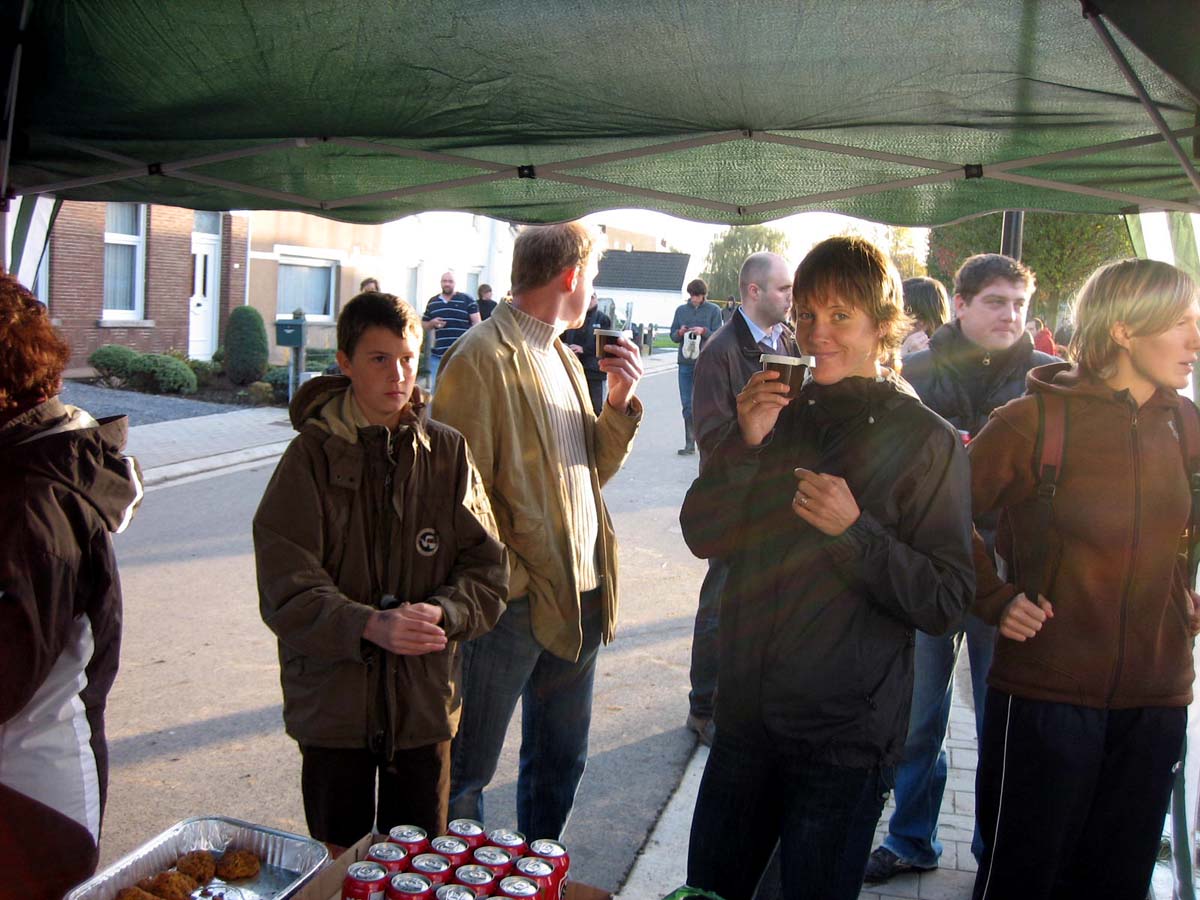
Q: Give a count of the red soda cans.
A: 15